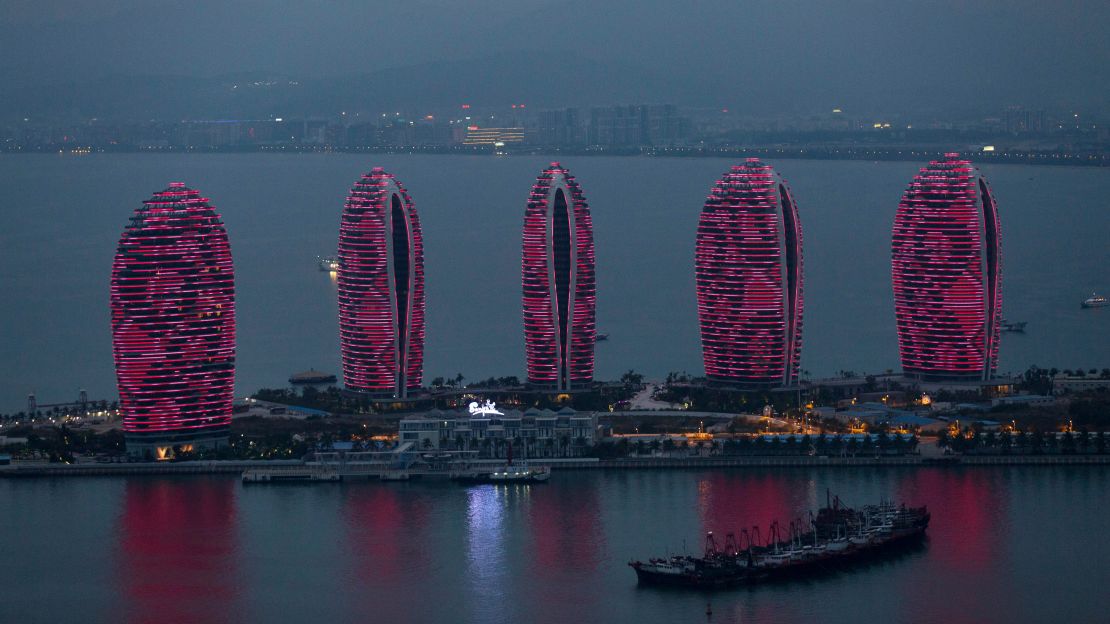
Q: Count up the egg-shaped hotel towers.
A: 5